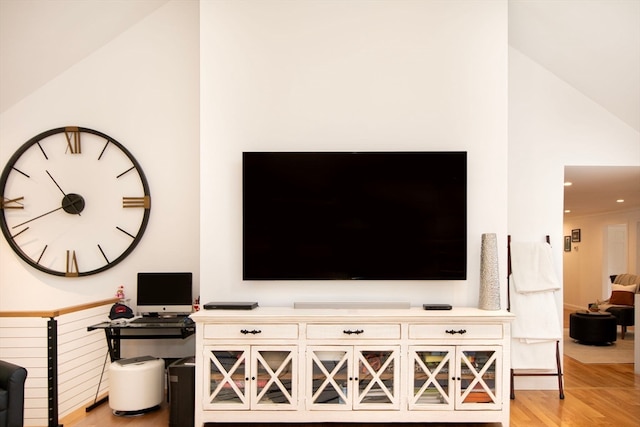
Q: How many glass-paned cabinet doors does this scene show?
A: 6